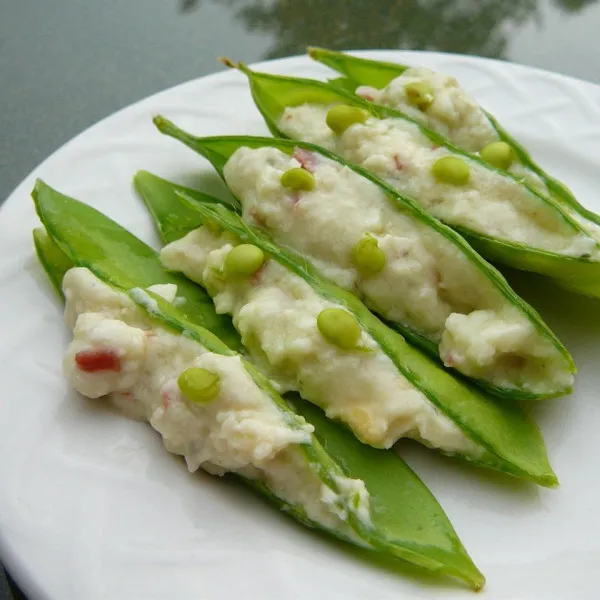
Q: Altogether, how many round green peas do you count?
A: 9